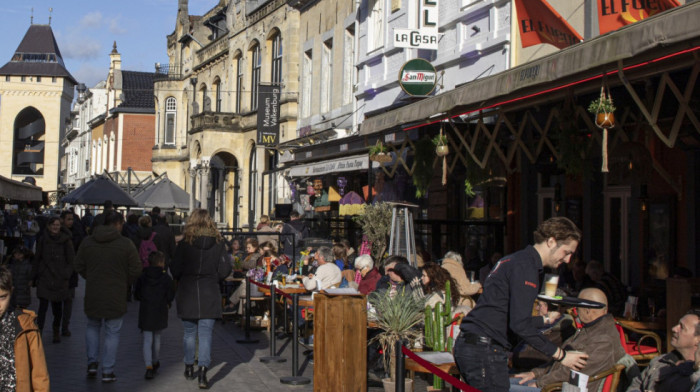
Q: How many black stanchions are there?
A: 4